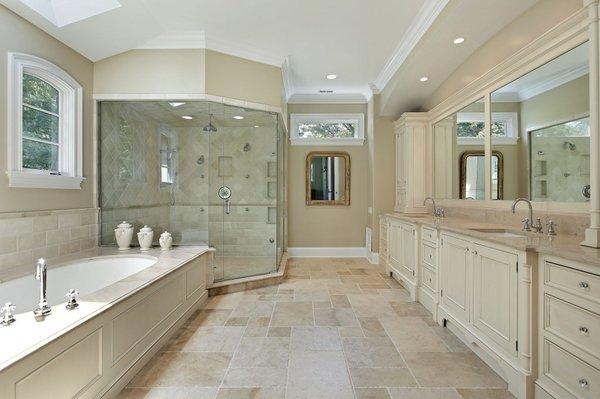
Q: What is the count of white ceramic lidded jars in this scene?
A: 3